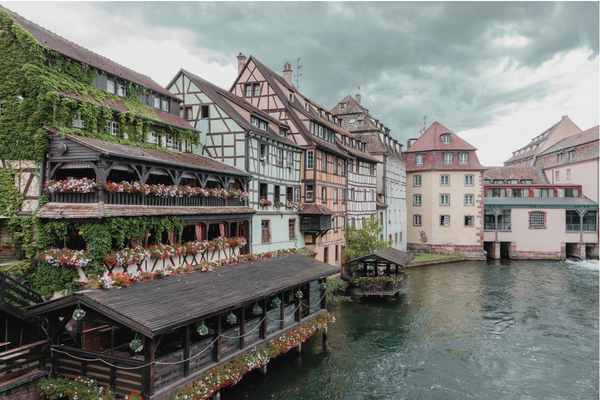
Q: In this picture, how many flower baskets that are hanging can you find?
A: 8